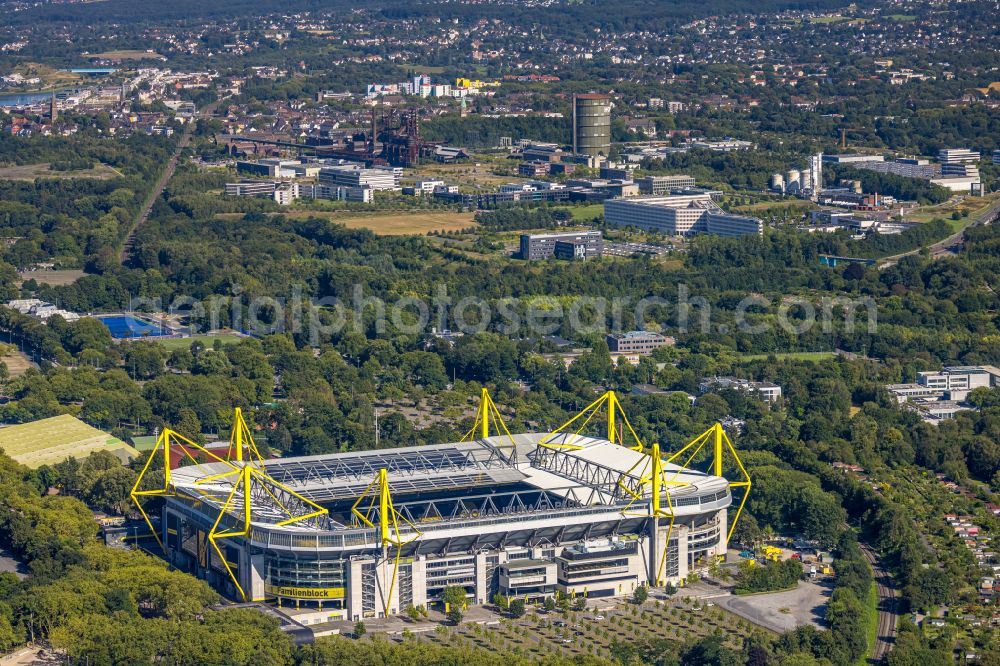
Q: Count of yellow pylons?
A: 8